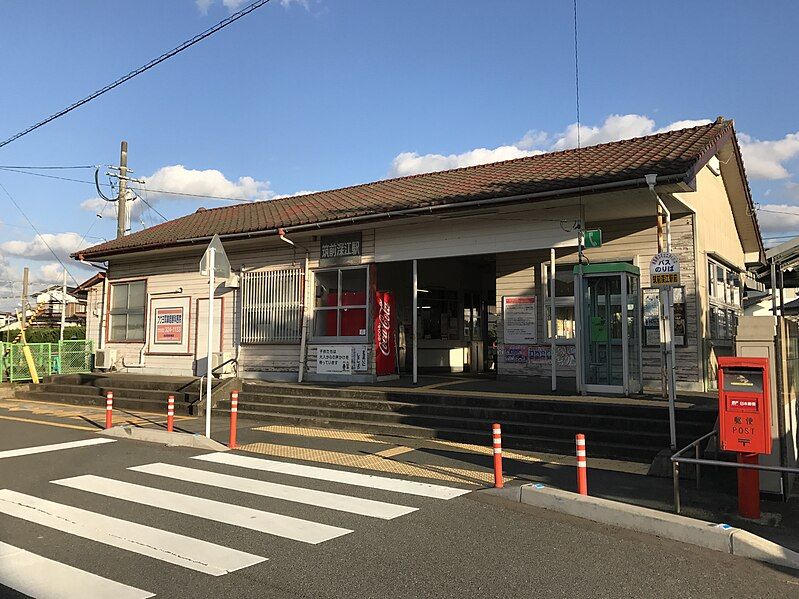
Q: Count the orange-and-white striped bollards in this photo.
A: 5